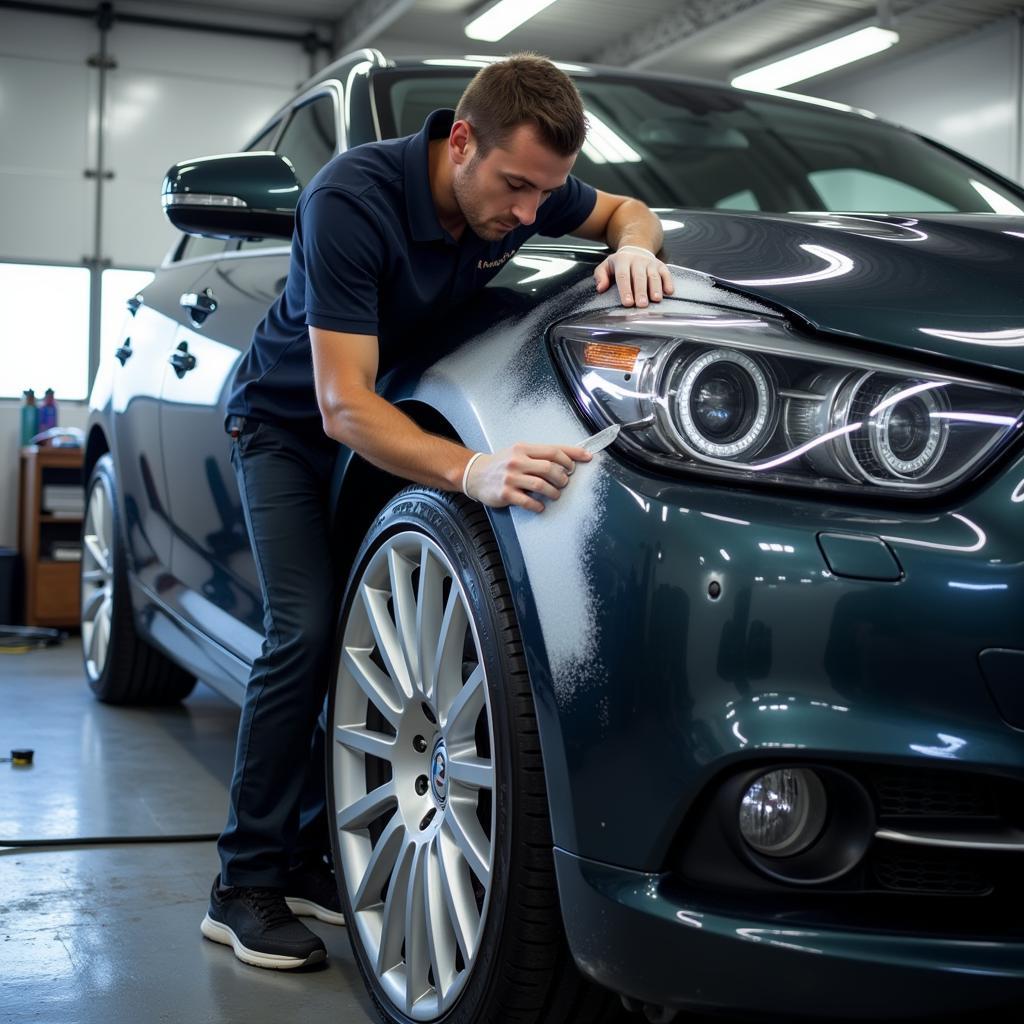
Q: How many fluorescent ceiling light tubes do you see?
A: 2